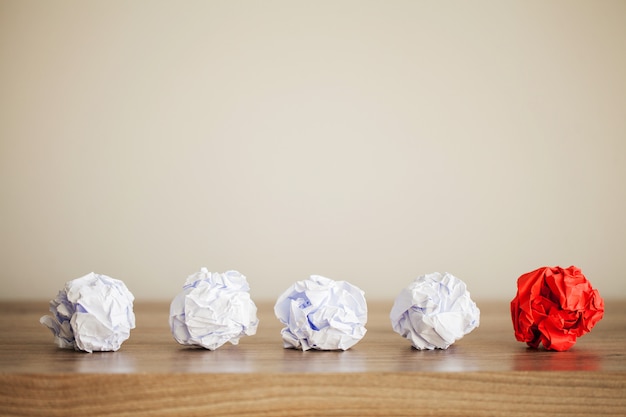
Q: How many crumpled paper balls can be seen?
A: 5